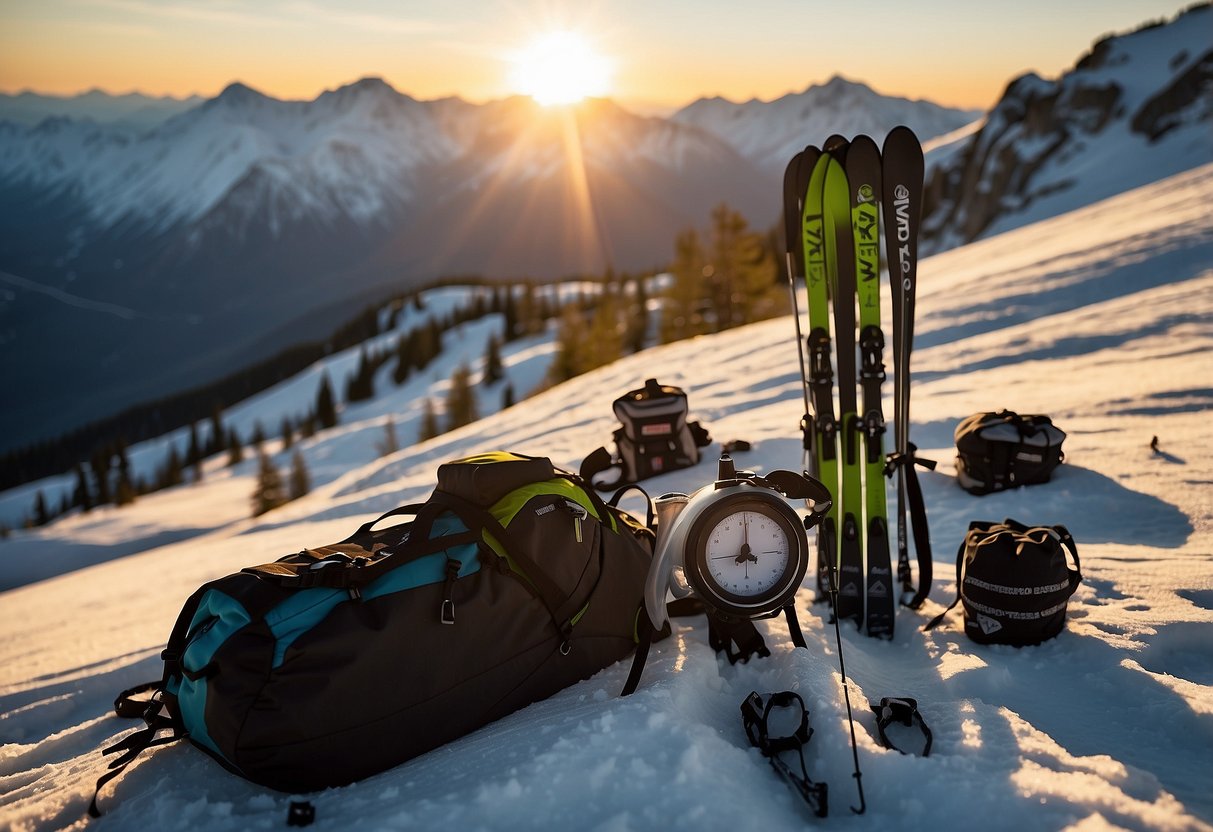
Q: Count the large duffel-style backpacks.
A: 1